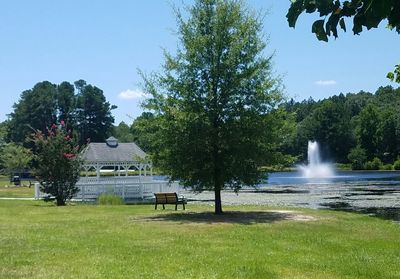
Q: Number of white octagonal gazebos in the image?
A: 1